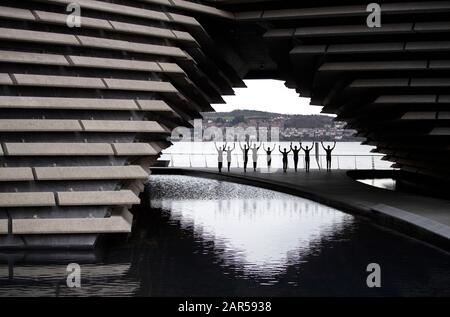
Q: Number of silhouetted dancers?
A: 9